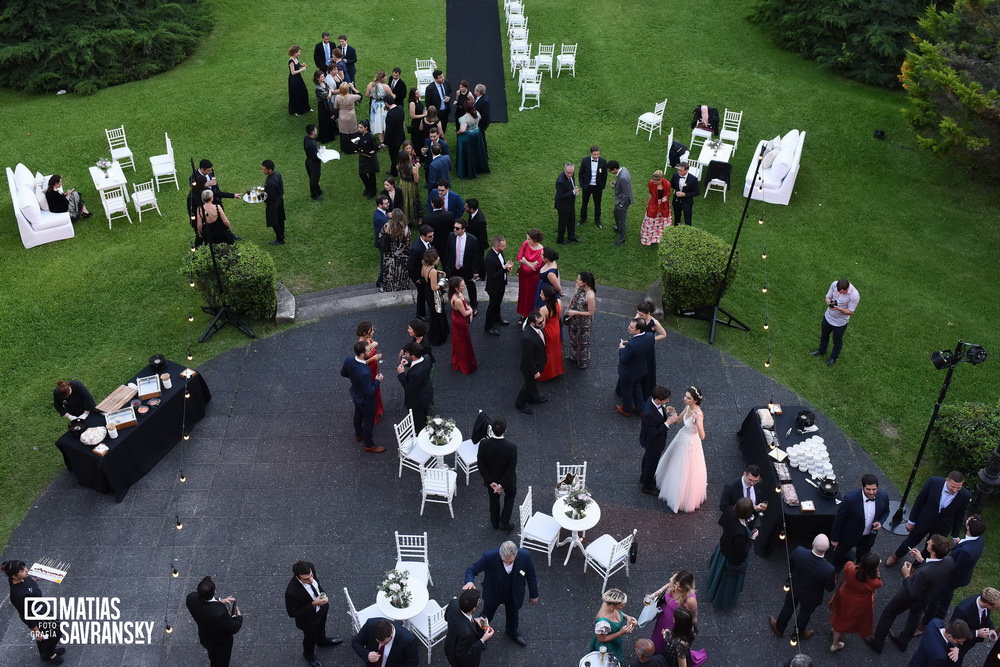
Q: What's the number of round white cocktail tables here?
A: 3